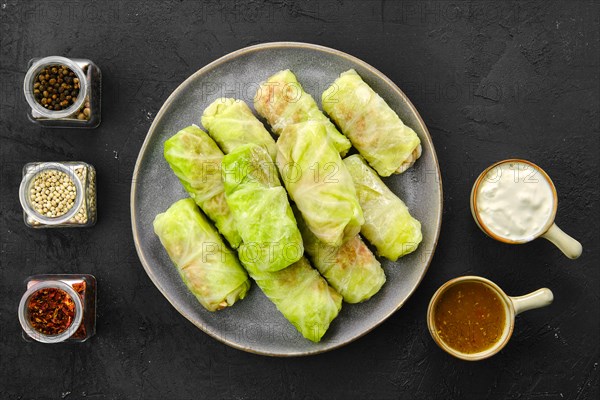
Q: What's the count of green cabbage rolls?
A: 10